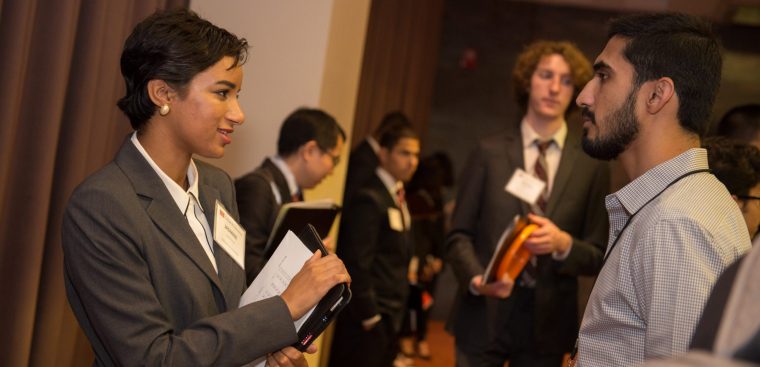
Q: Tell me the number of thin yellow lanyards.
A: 0